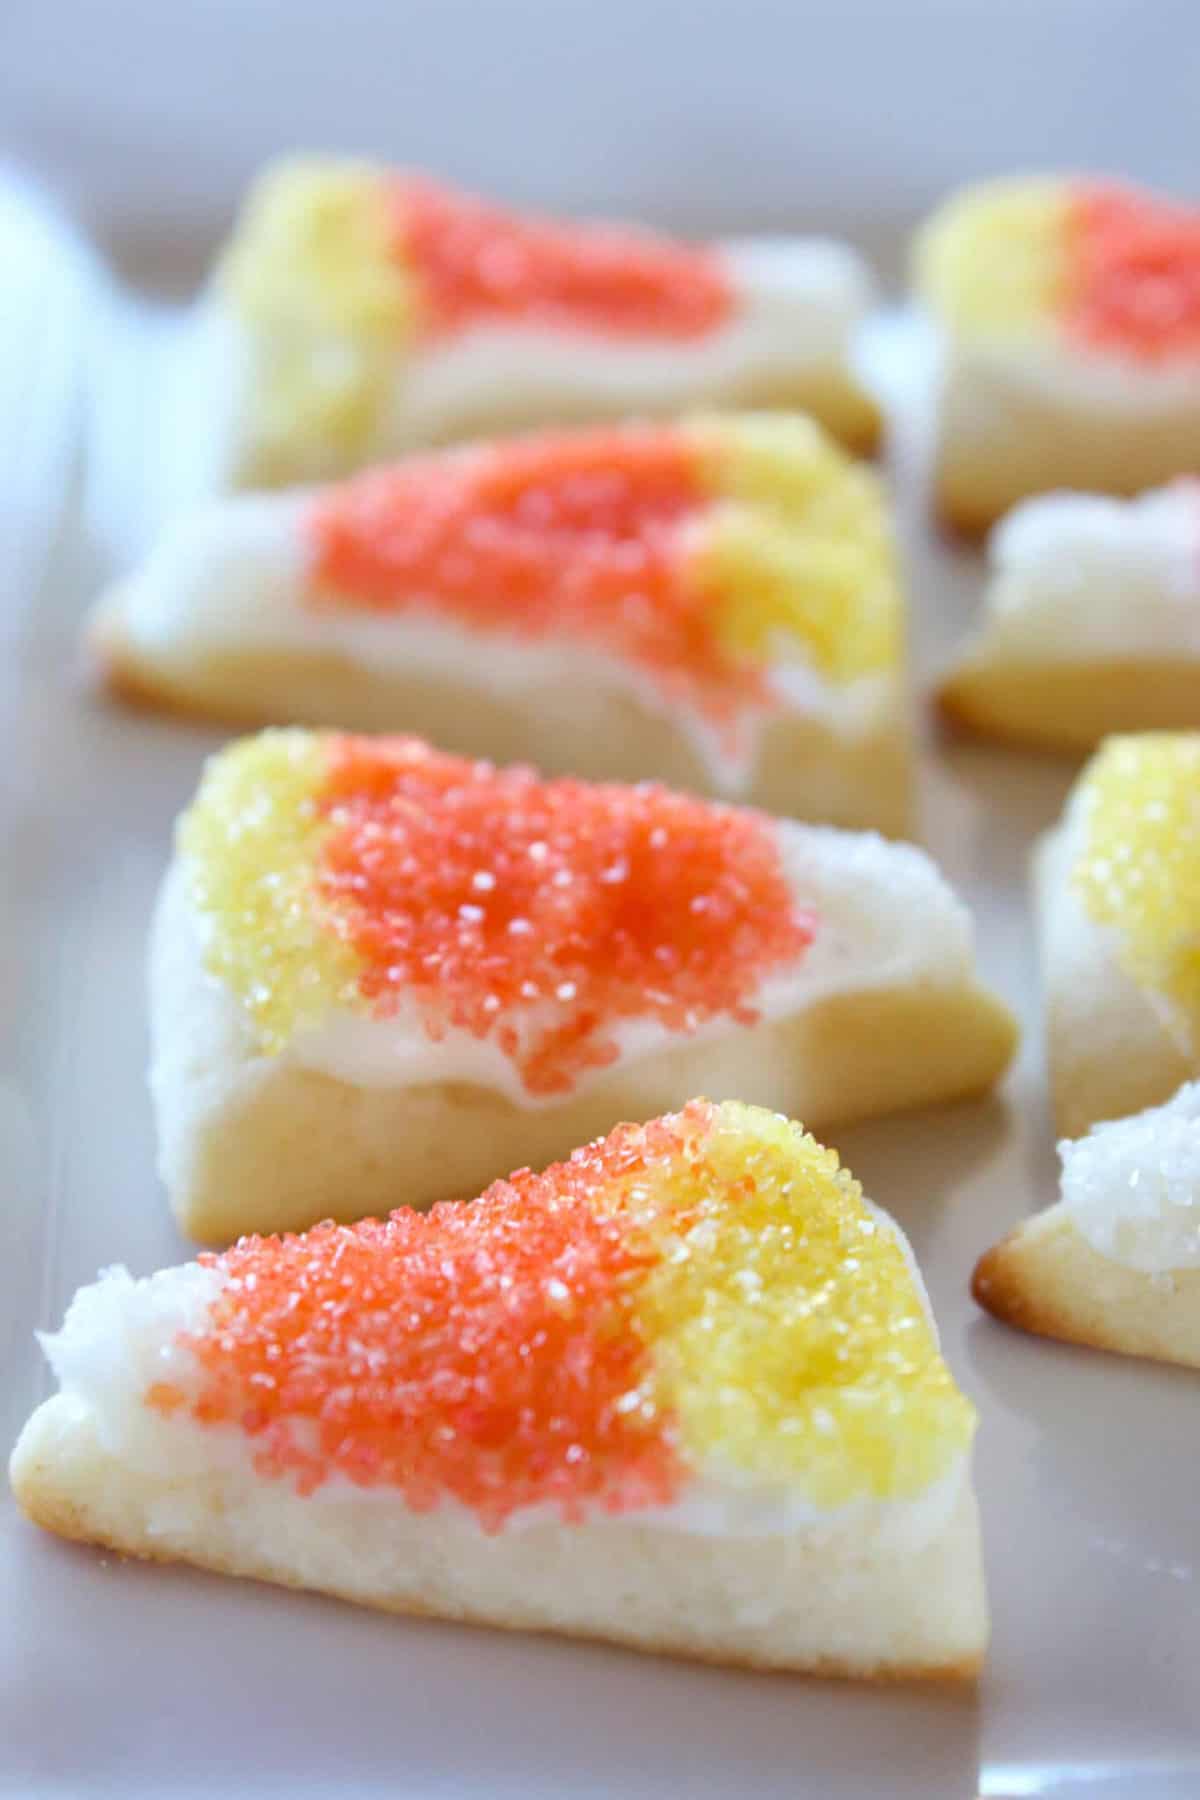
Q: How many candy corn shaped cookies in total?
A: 8